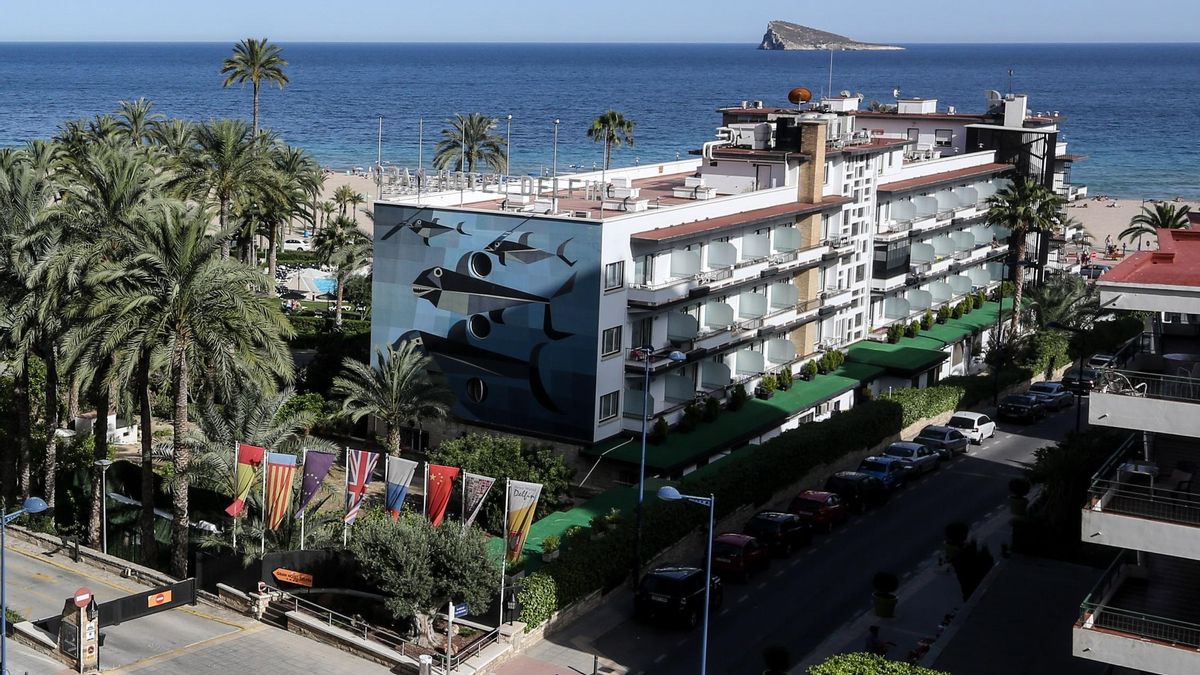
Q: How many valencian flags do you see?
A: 1